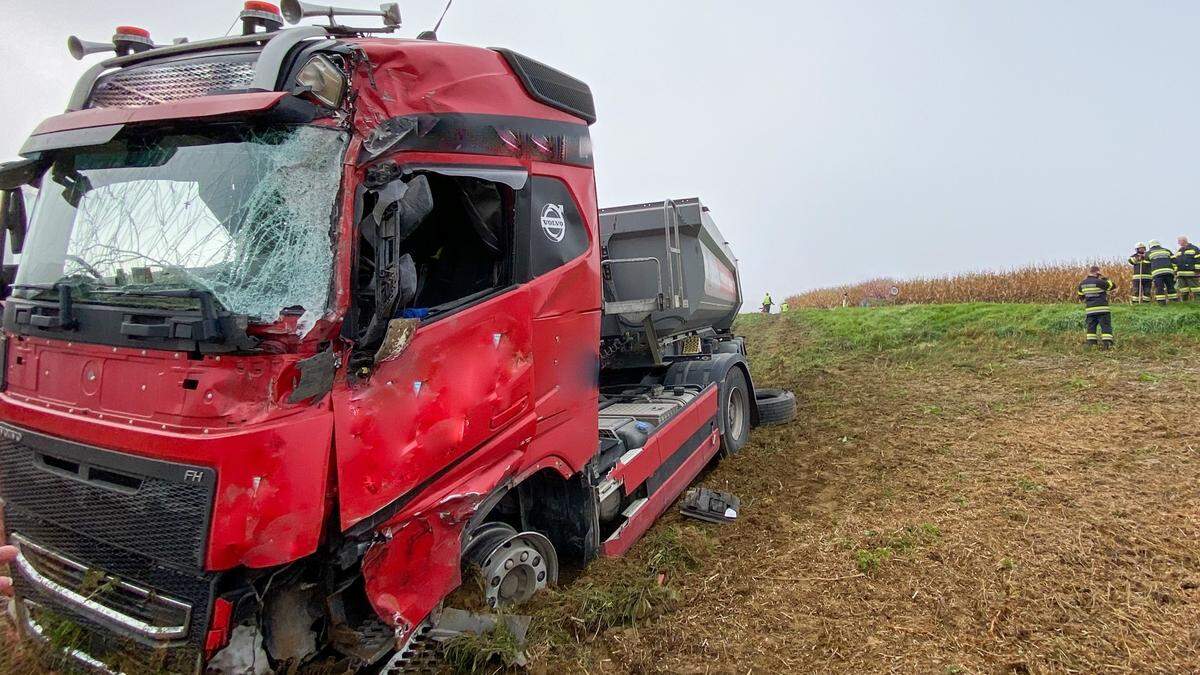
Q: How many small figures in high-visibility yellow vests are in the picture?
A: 2